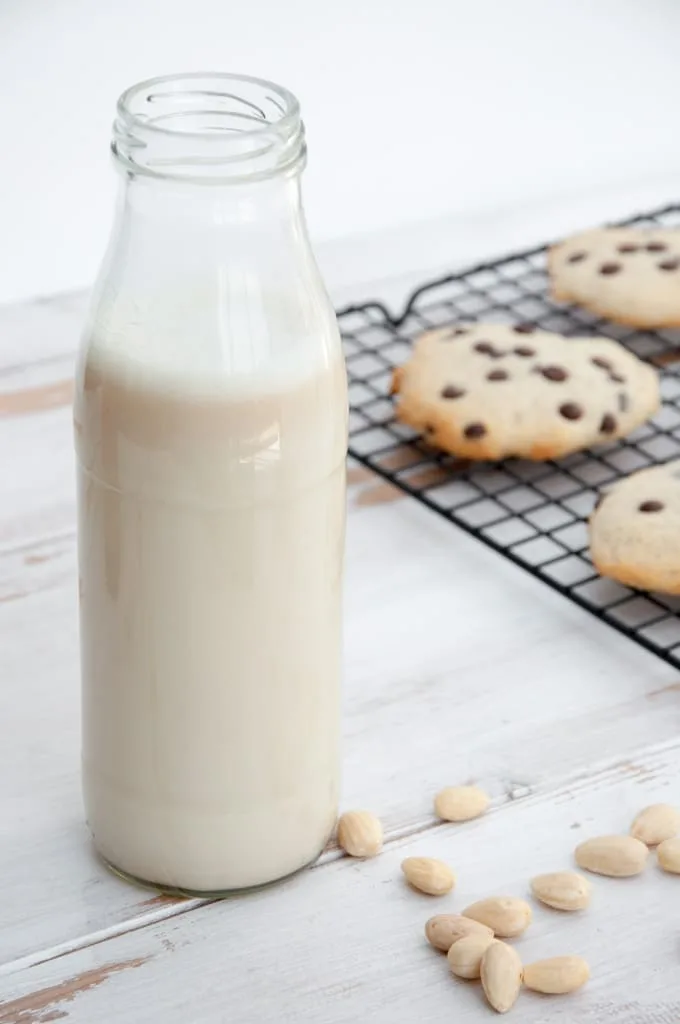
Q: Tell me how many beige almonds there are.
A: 12